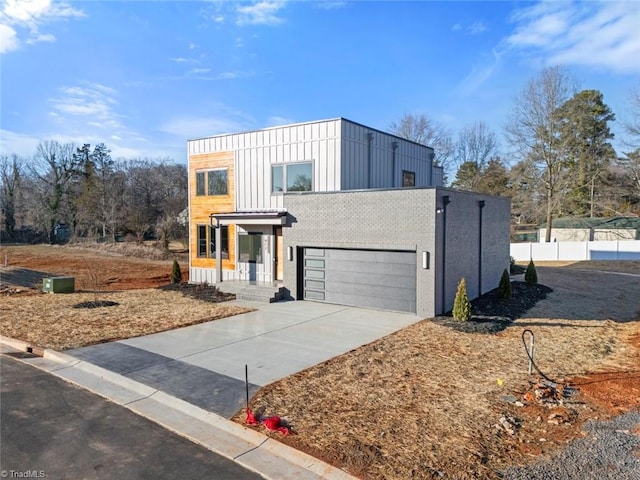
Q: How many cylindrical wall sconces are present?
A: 2